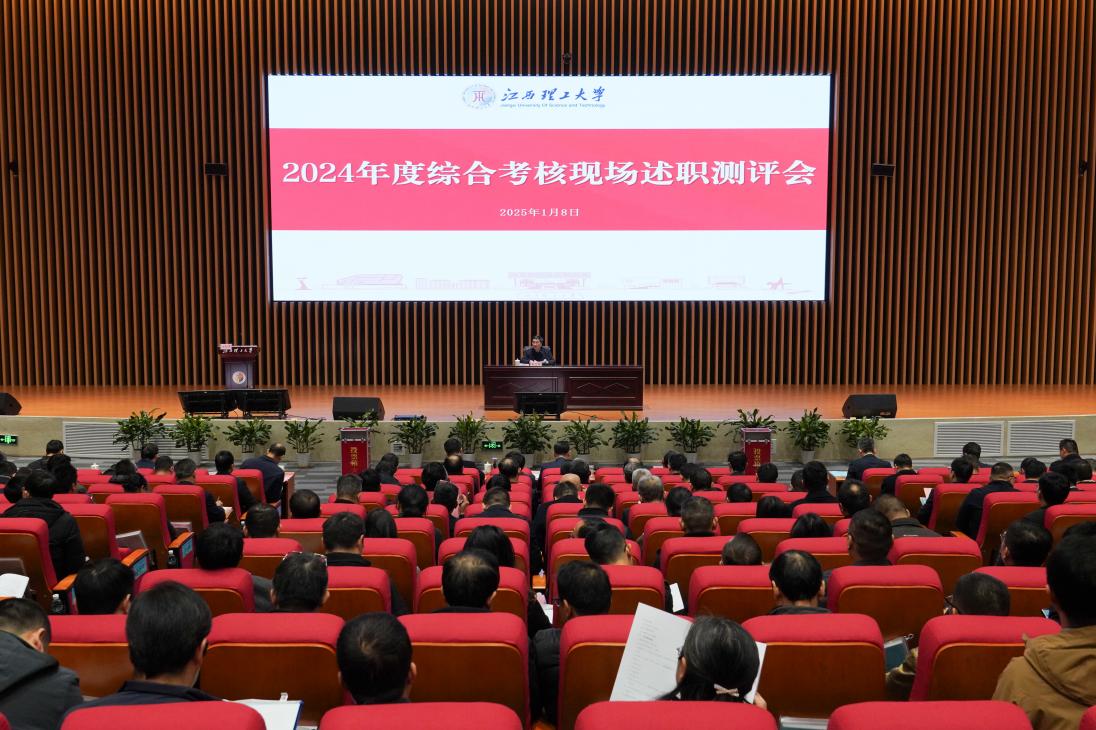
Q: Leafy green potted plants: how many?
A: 14